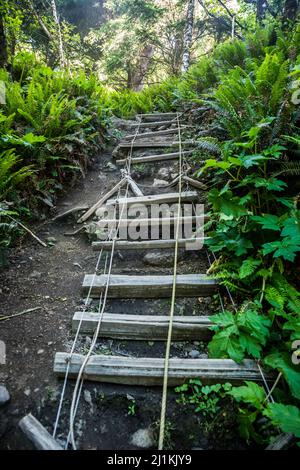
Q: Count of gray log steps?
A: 11